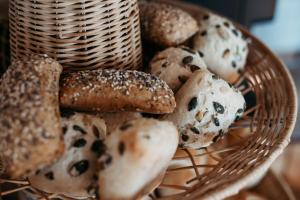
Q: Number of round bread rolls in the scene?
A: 5